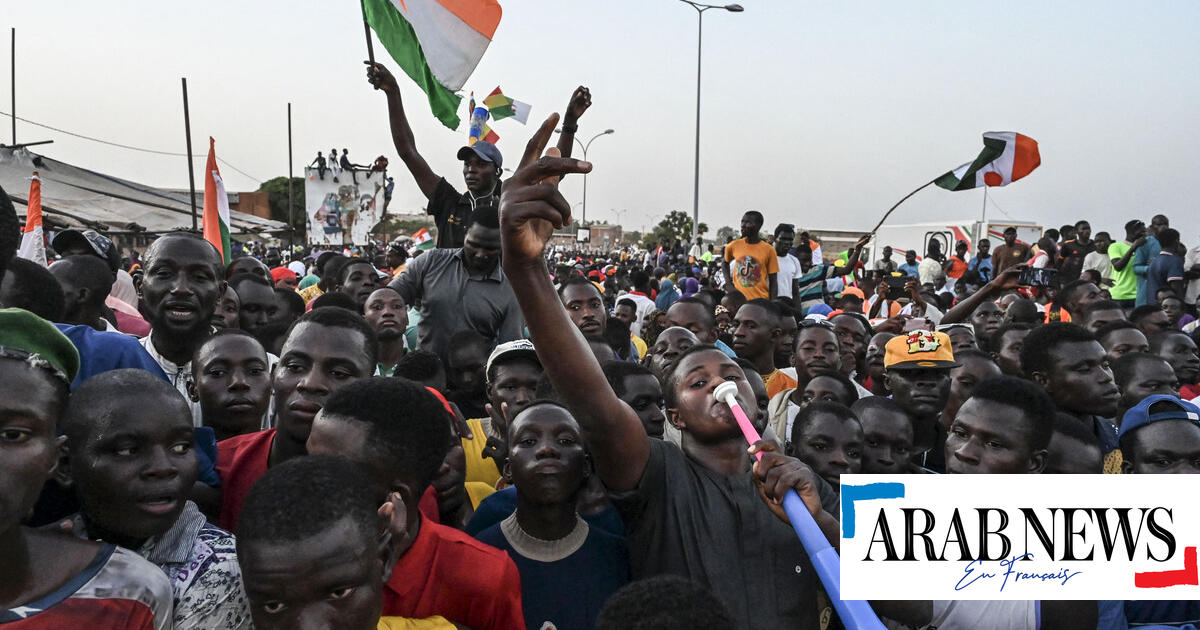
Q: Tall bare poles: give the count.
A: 3